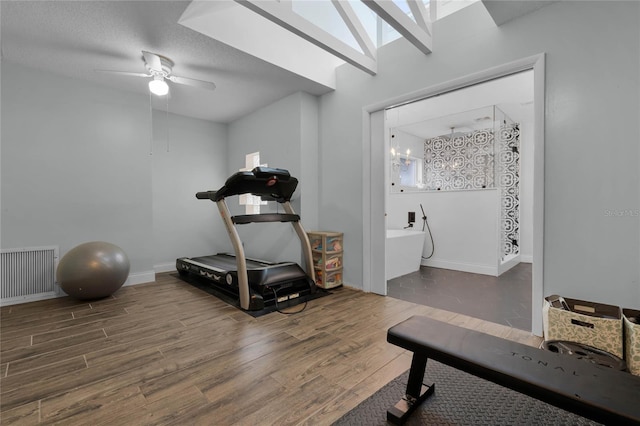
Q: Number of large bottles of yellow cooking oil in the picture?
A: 0